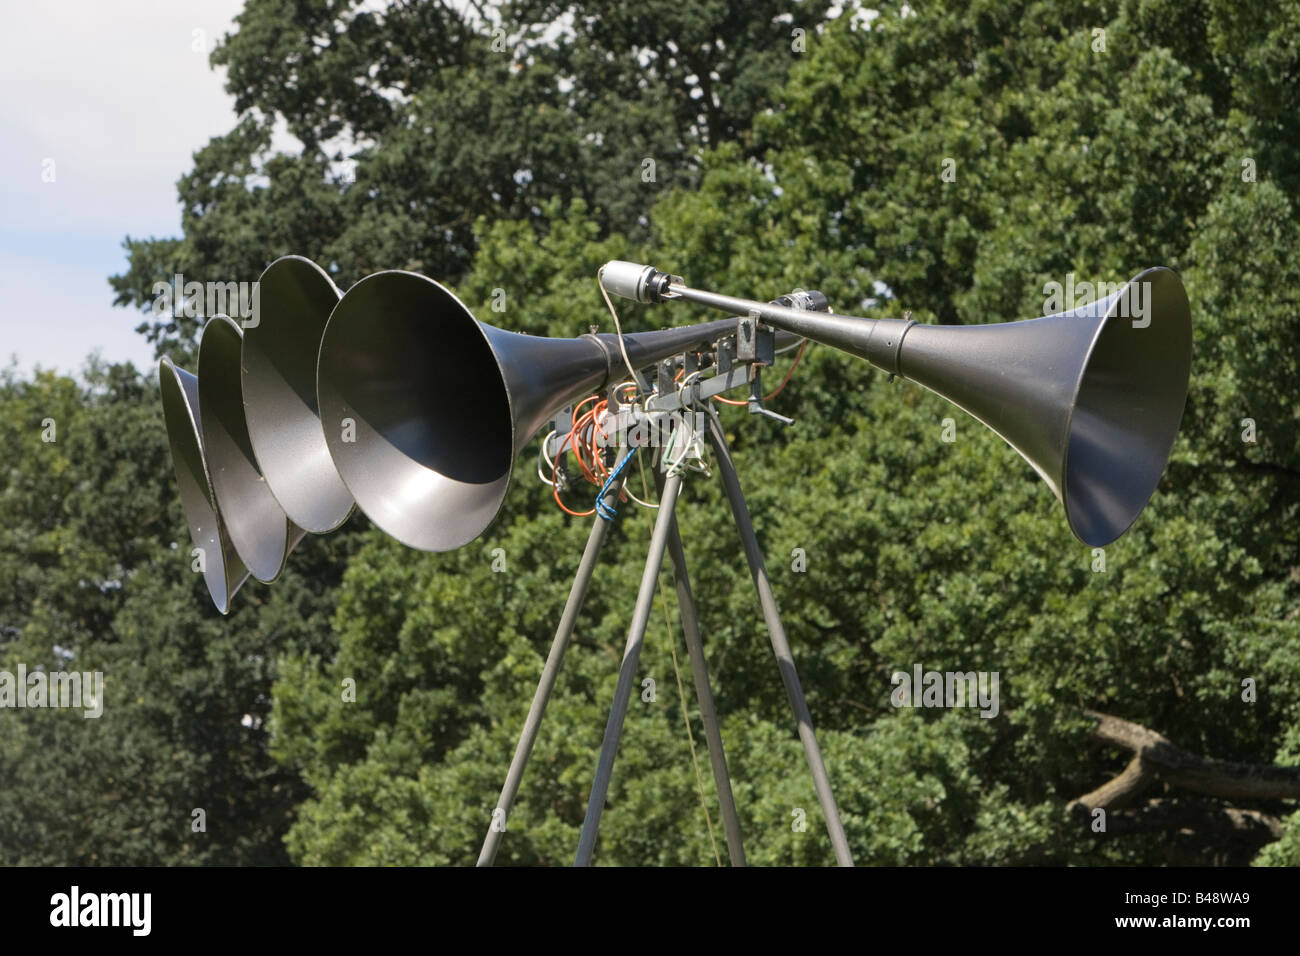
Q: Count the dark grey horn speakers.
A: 5